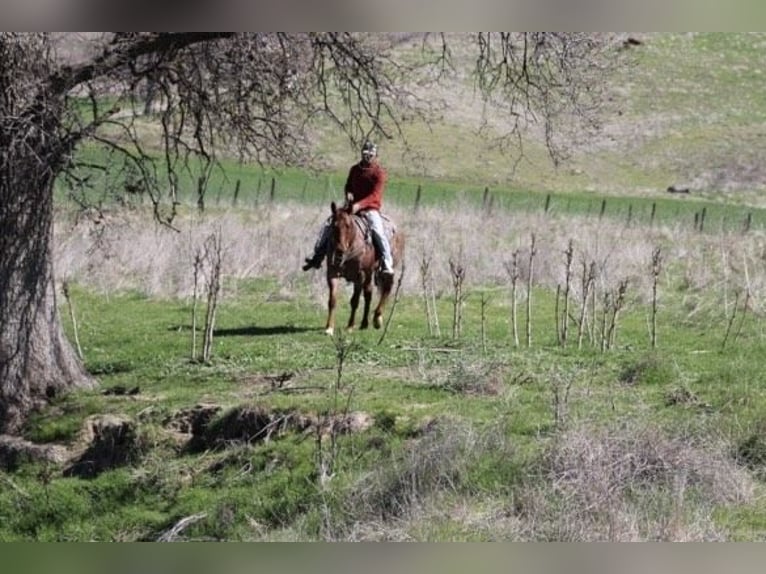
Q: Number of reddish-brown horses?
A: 1